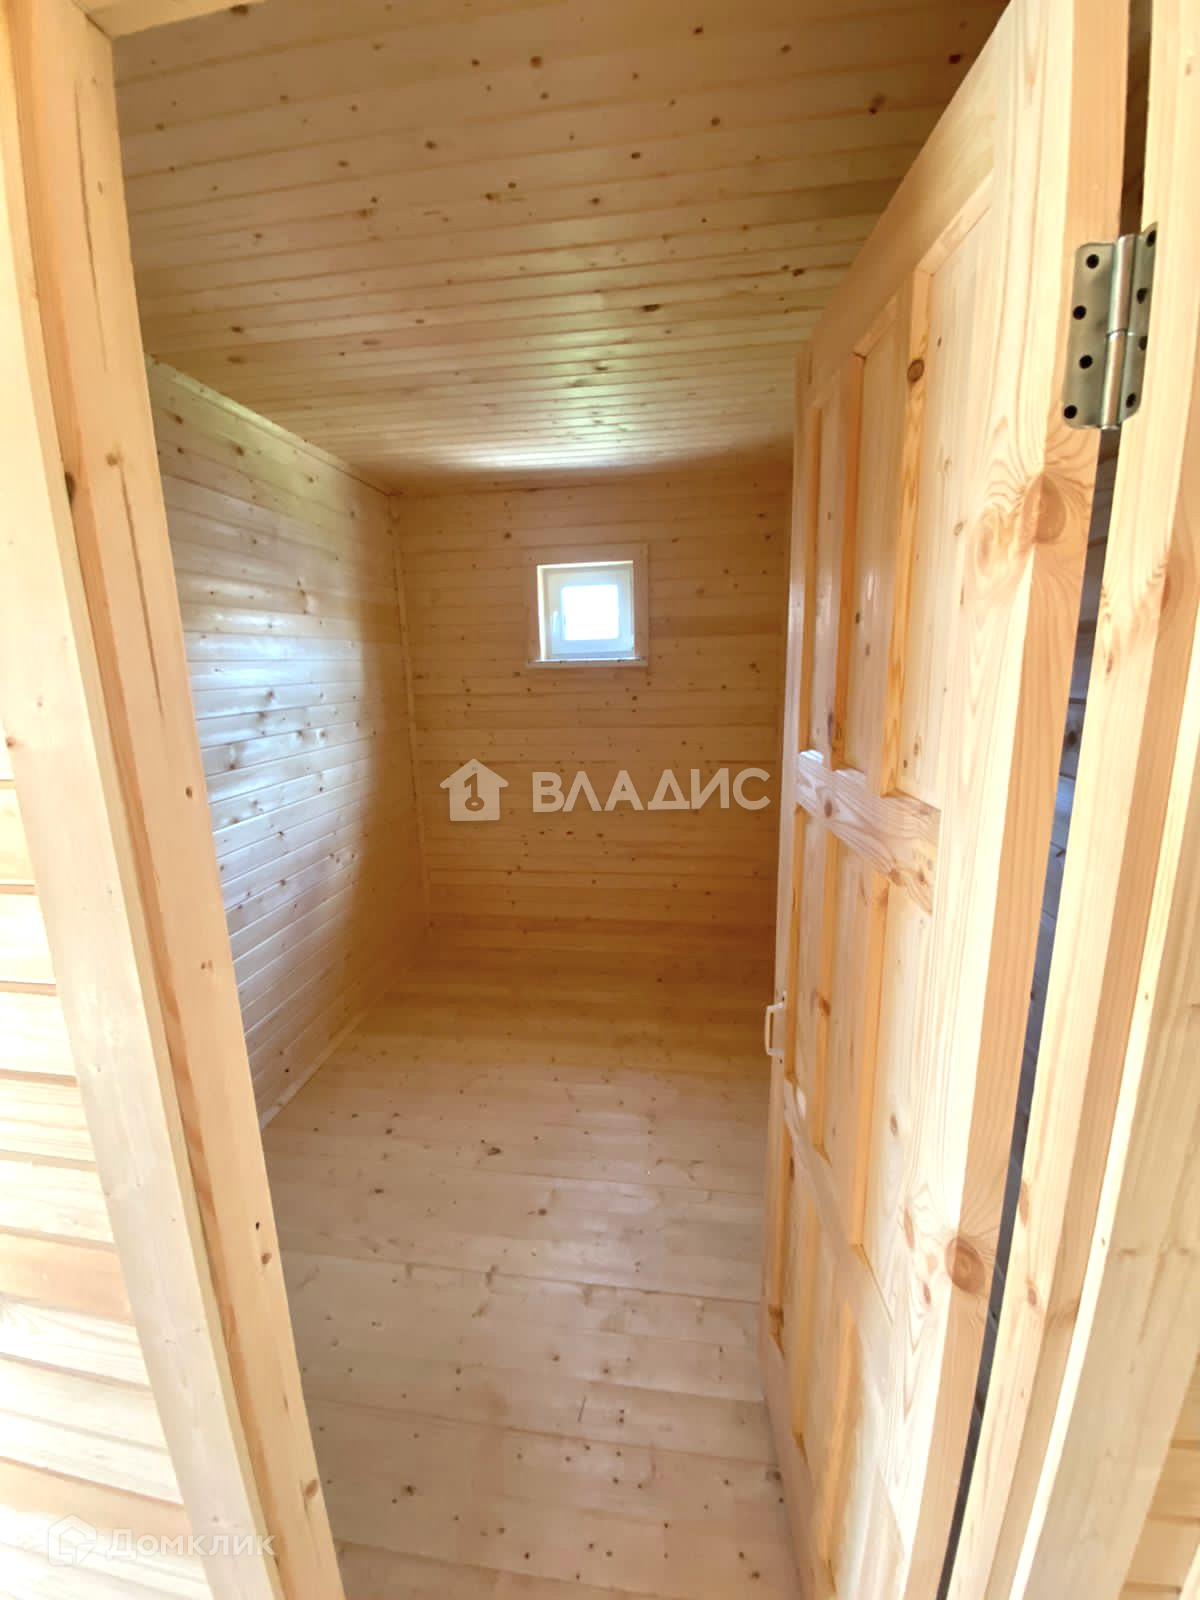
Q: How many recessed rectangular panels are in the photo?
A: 9